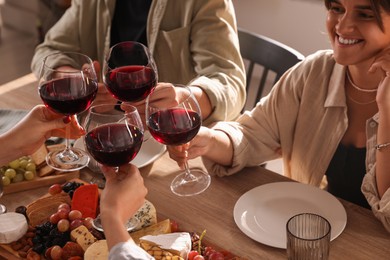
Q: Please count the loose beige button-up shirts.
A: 2